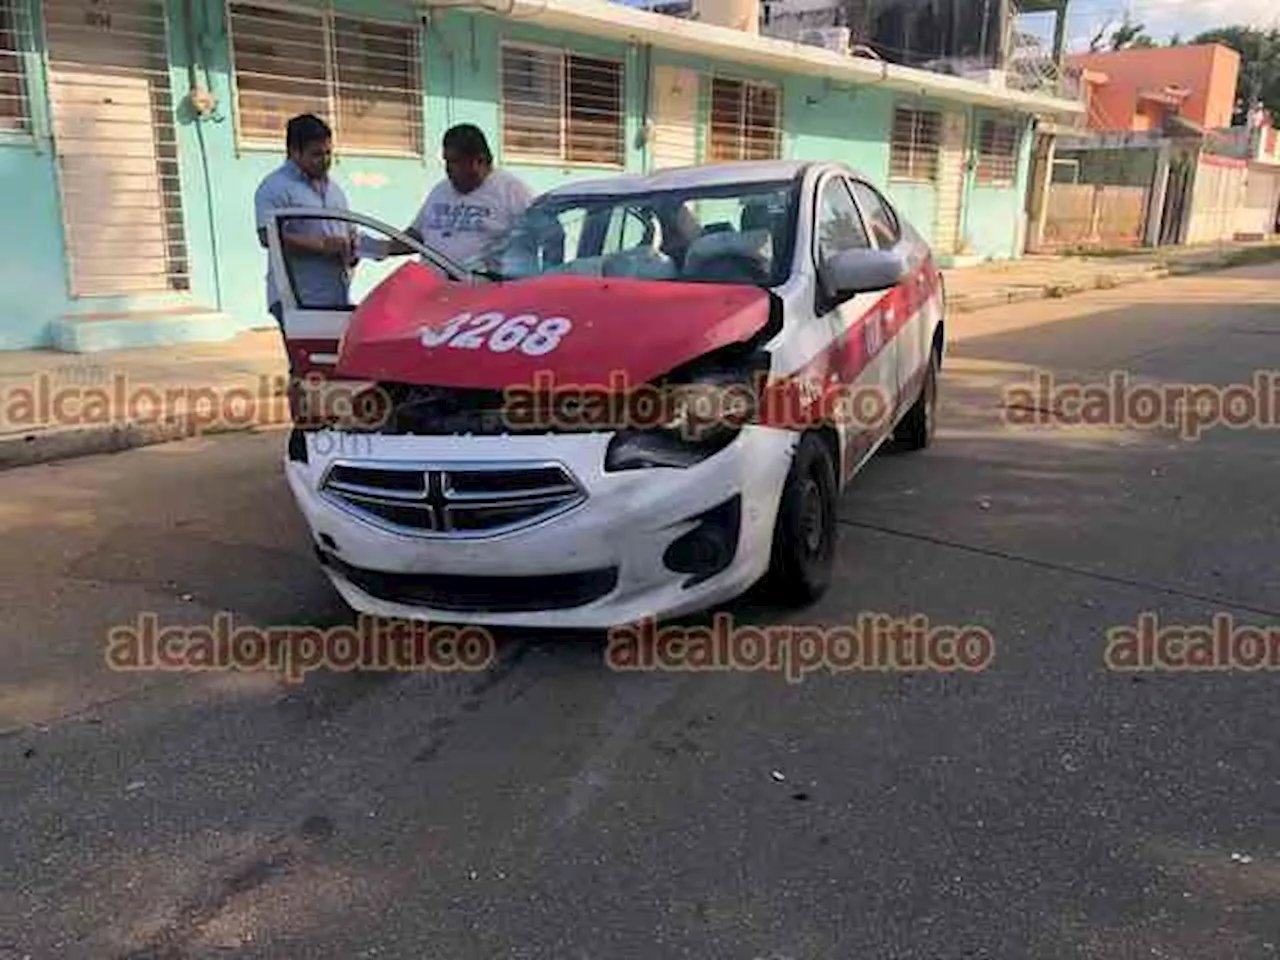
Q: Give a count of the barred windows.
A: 6